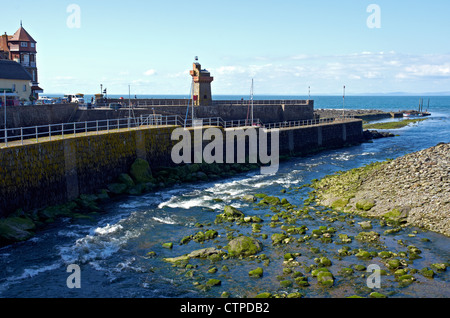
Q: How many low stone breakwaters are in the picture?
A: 1